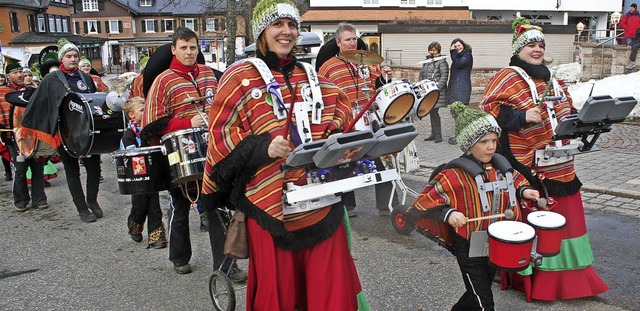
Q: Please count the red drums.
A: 2